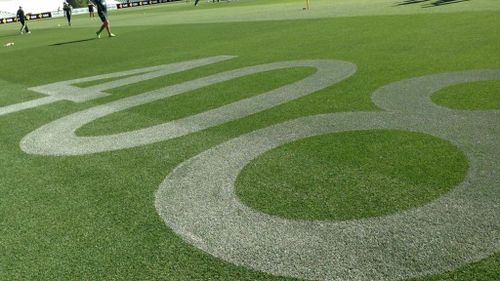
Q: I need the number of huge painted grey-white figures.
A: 3